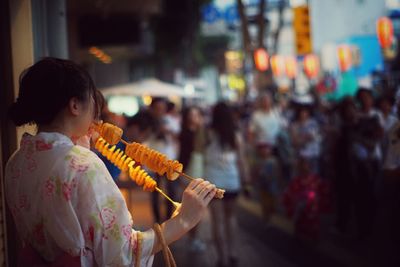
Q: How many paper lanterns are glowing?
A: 6